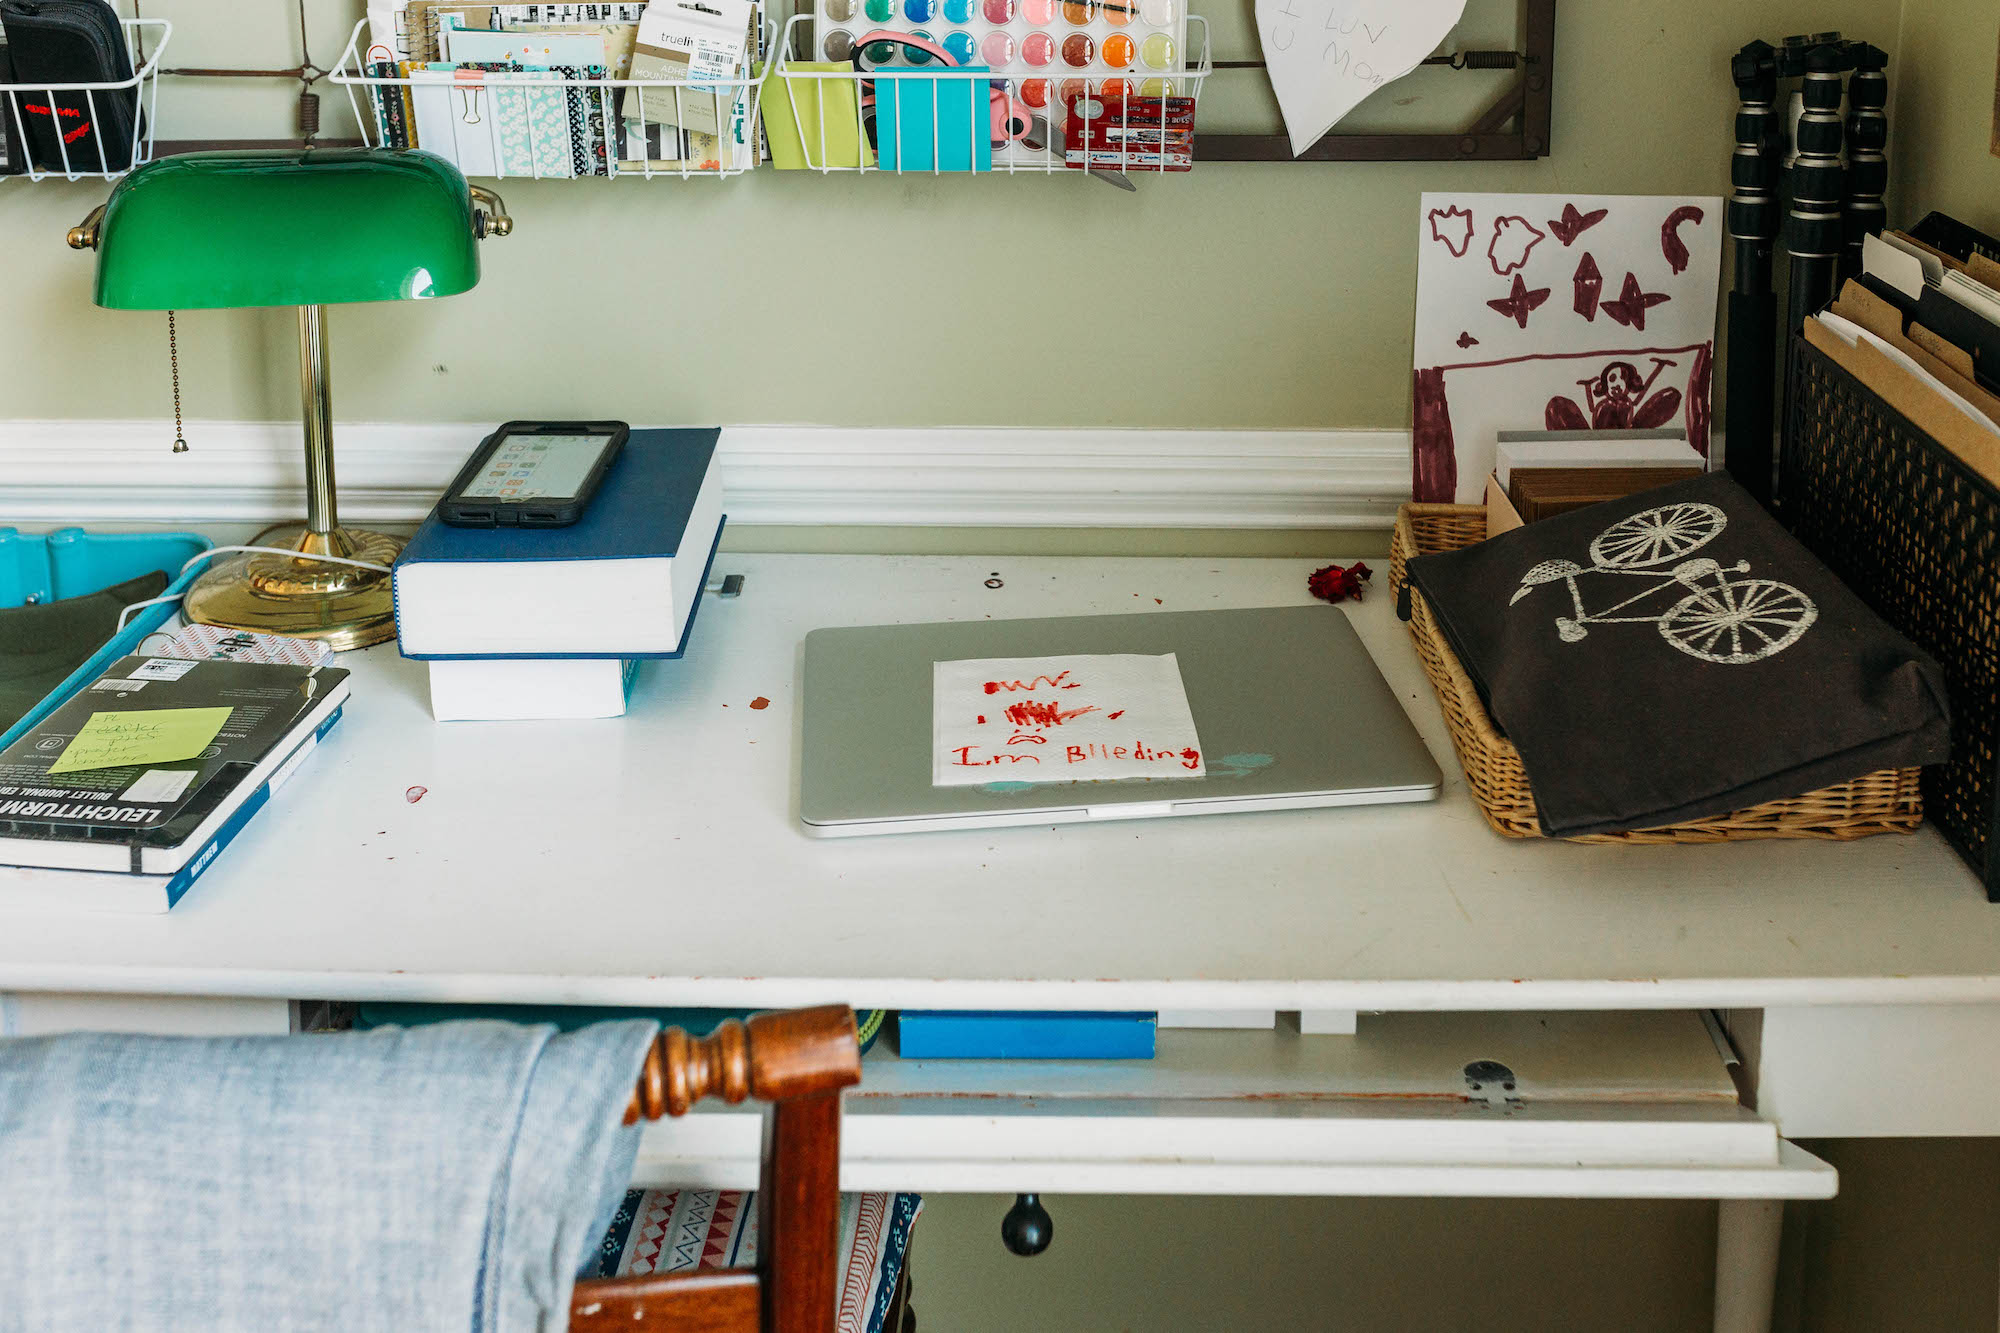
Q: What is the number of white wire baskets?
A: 3